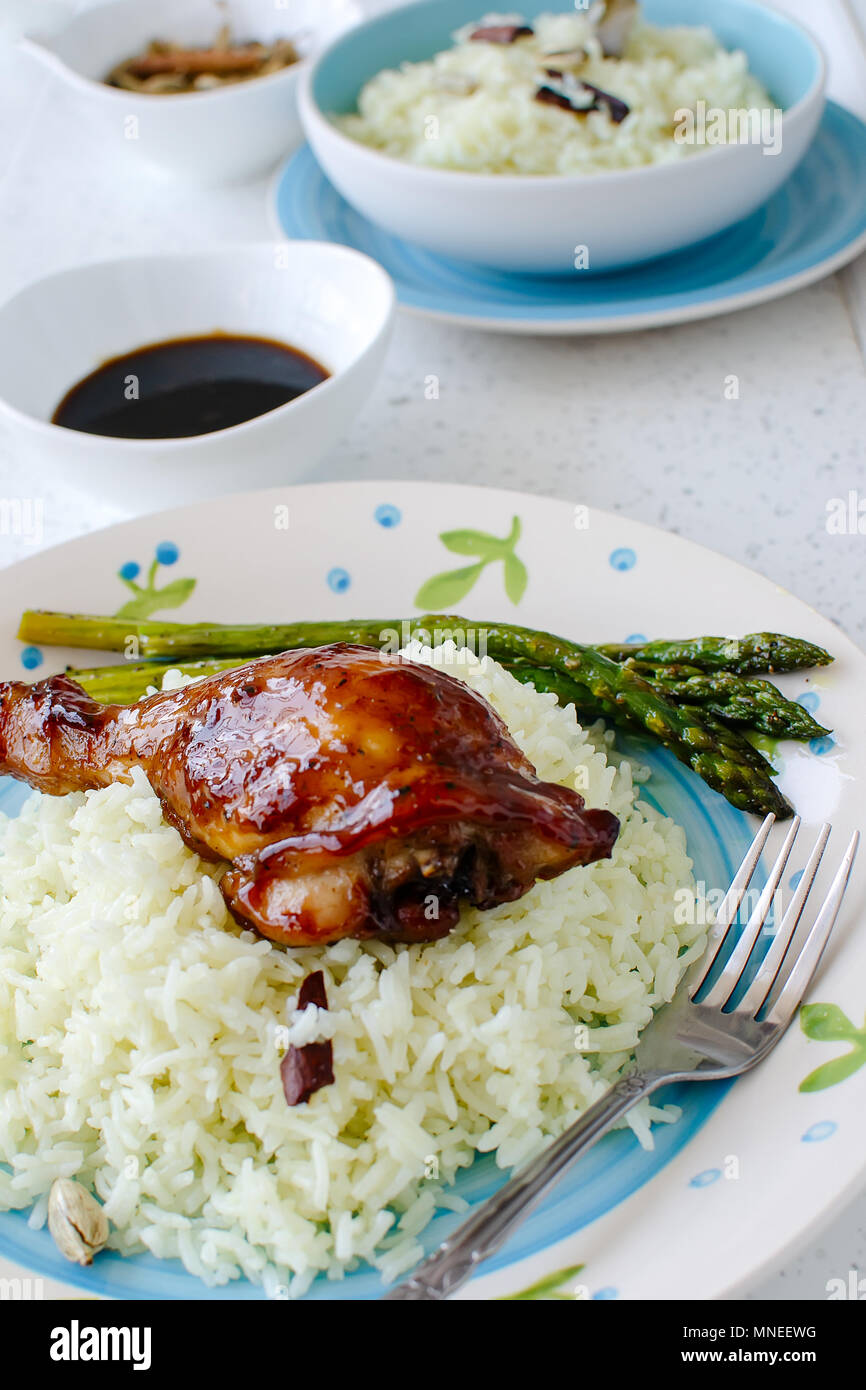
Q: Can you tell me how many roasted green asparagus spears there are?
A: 4